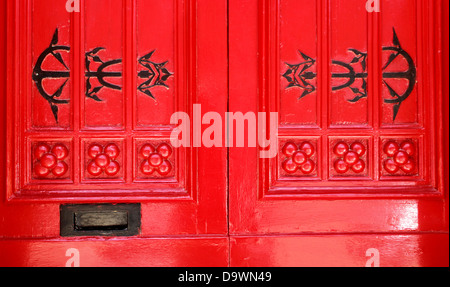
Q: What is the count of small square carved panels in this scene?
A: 6